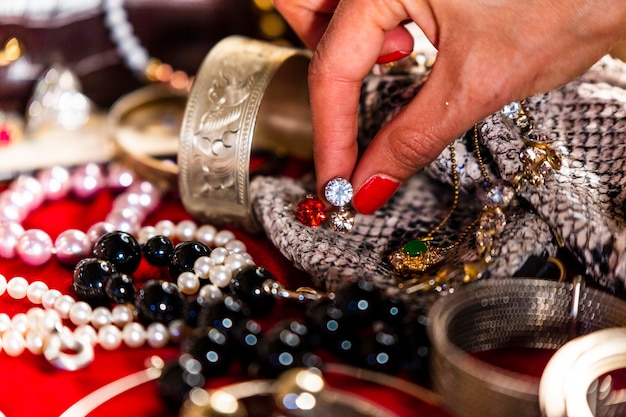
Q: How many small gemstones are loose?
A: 3